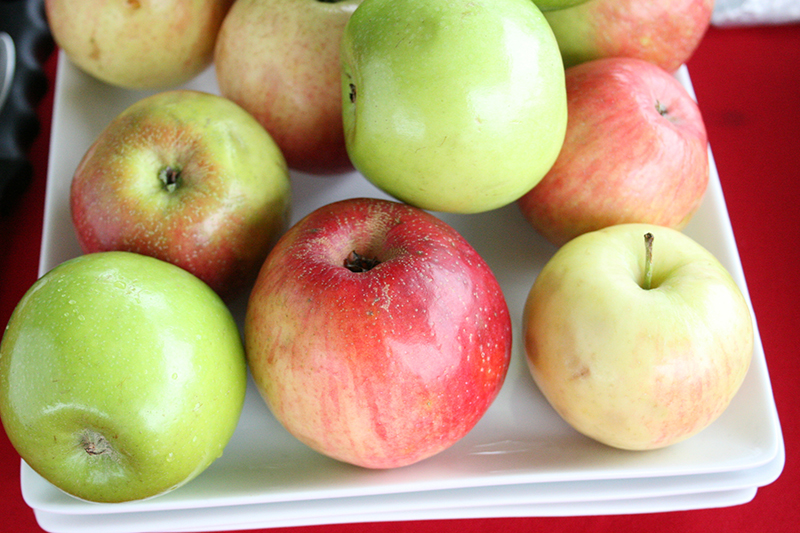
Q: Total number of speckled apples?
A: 2